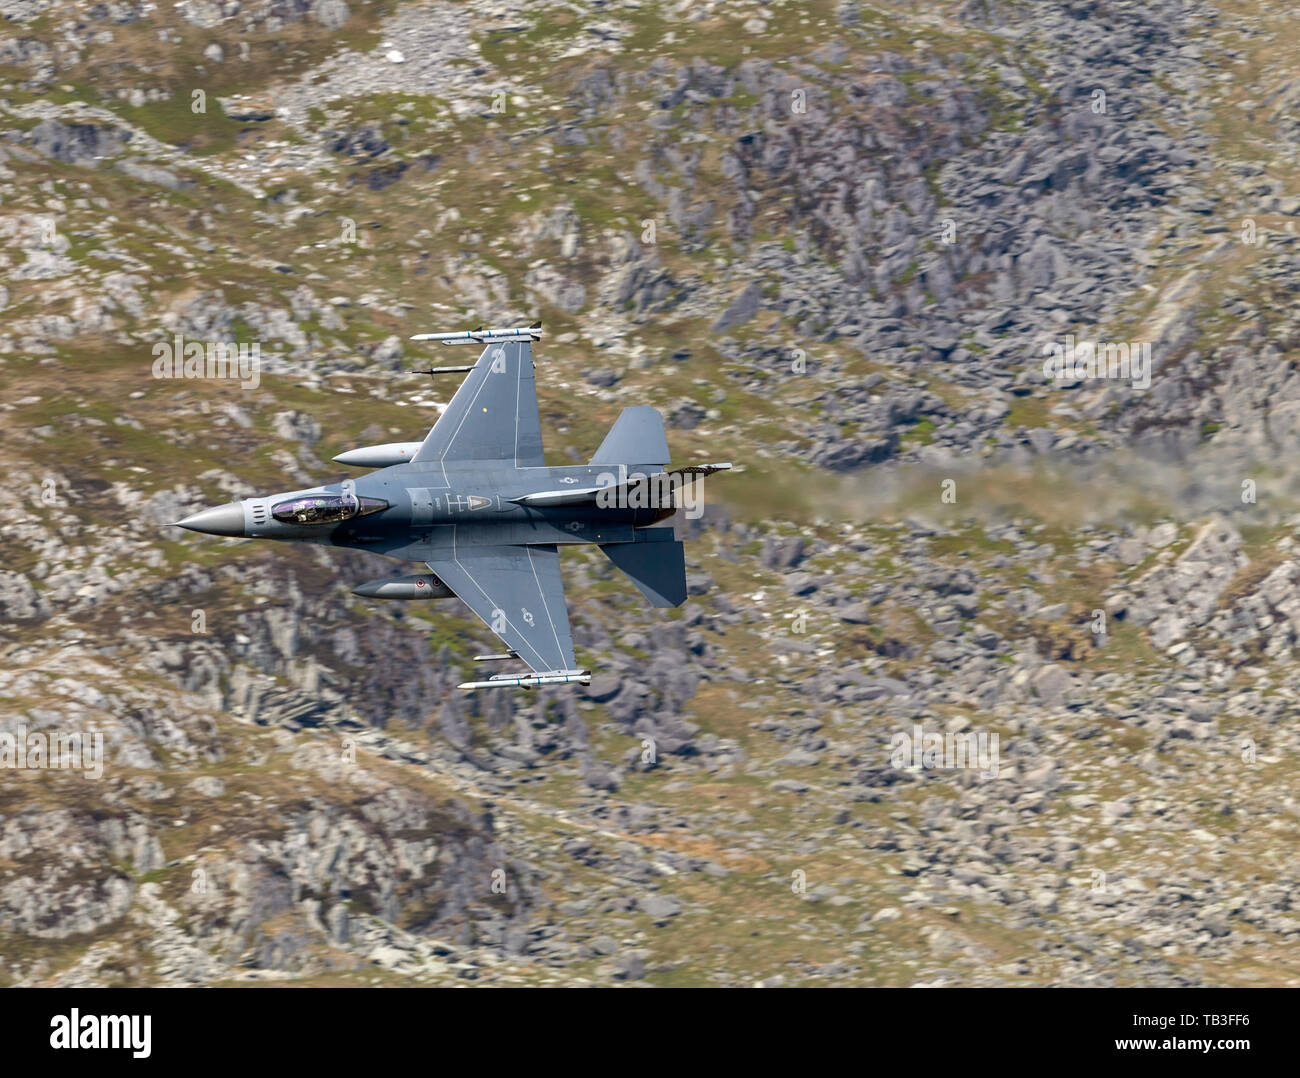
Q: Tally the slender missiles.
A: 2